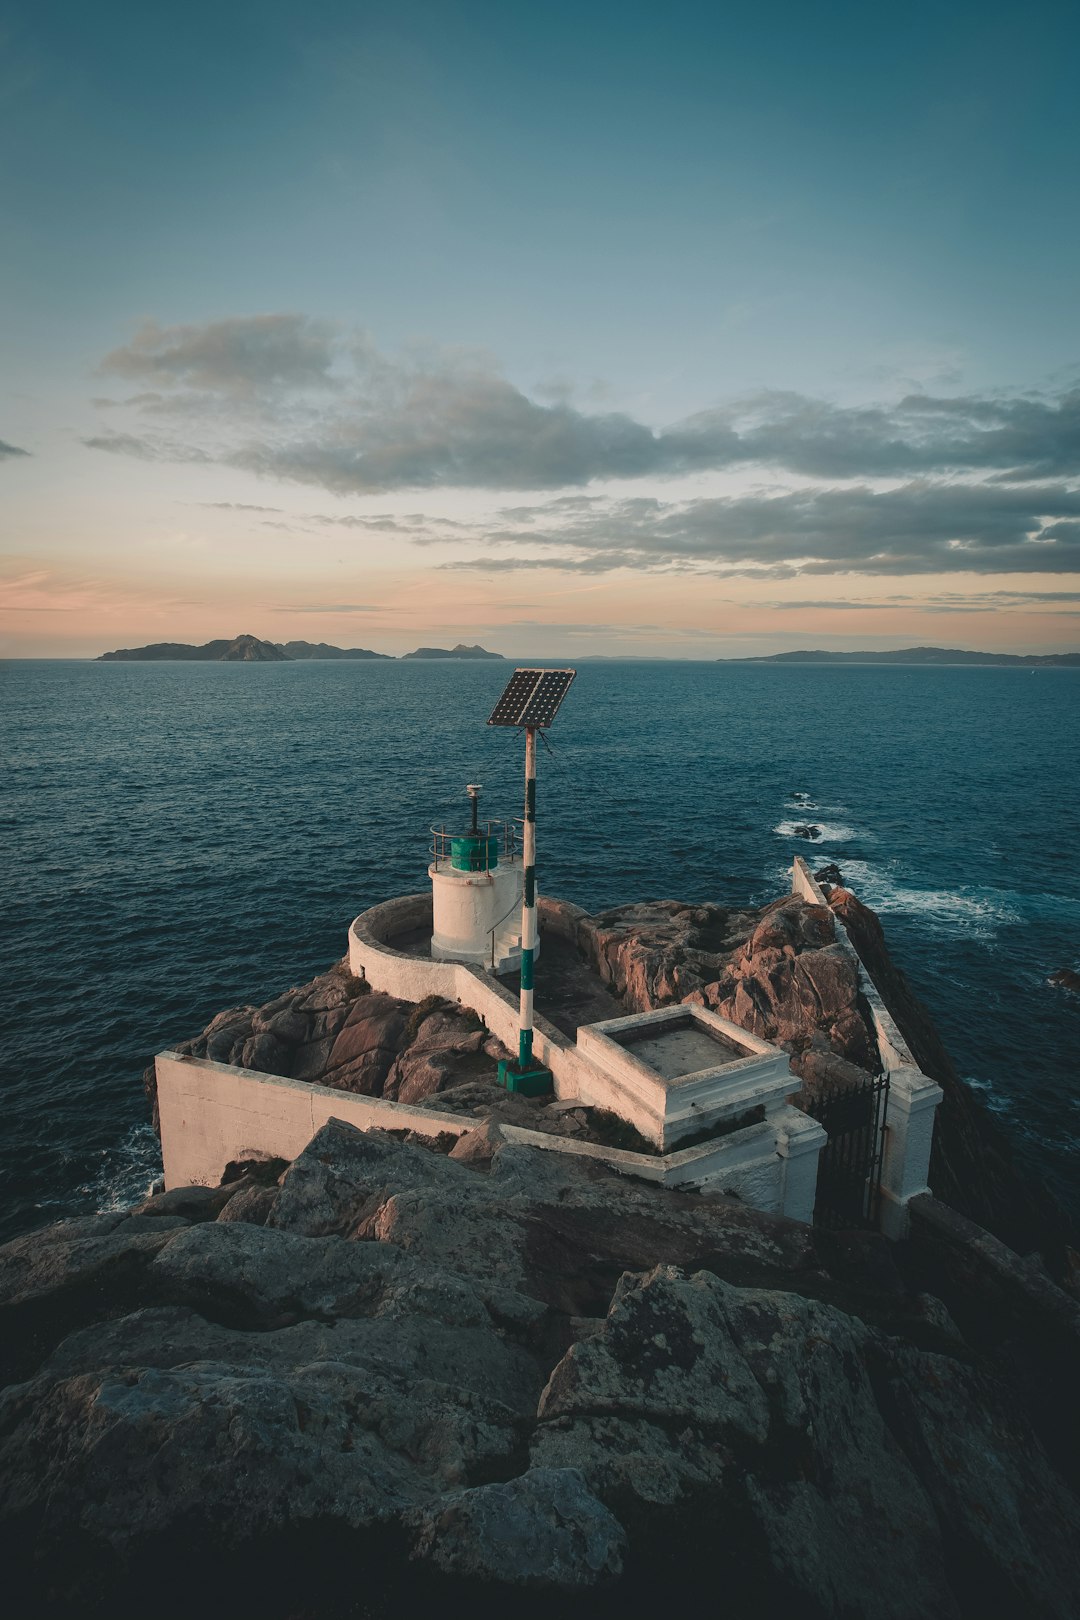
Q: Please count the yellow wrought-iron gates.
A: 0